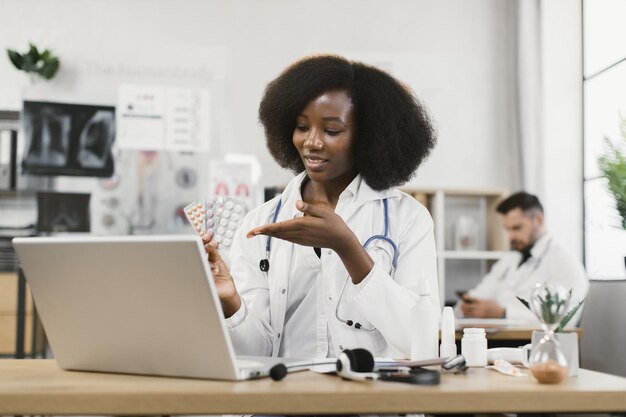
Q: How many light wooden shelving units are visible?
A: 1